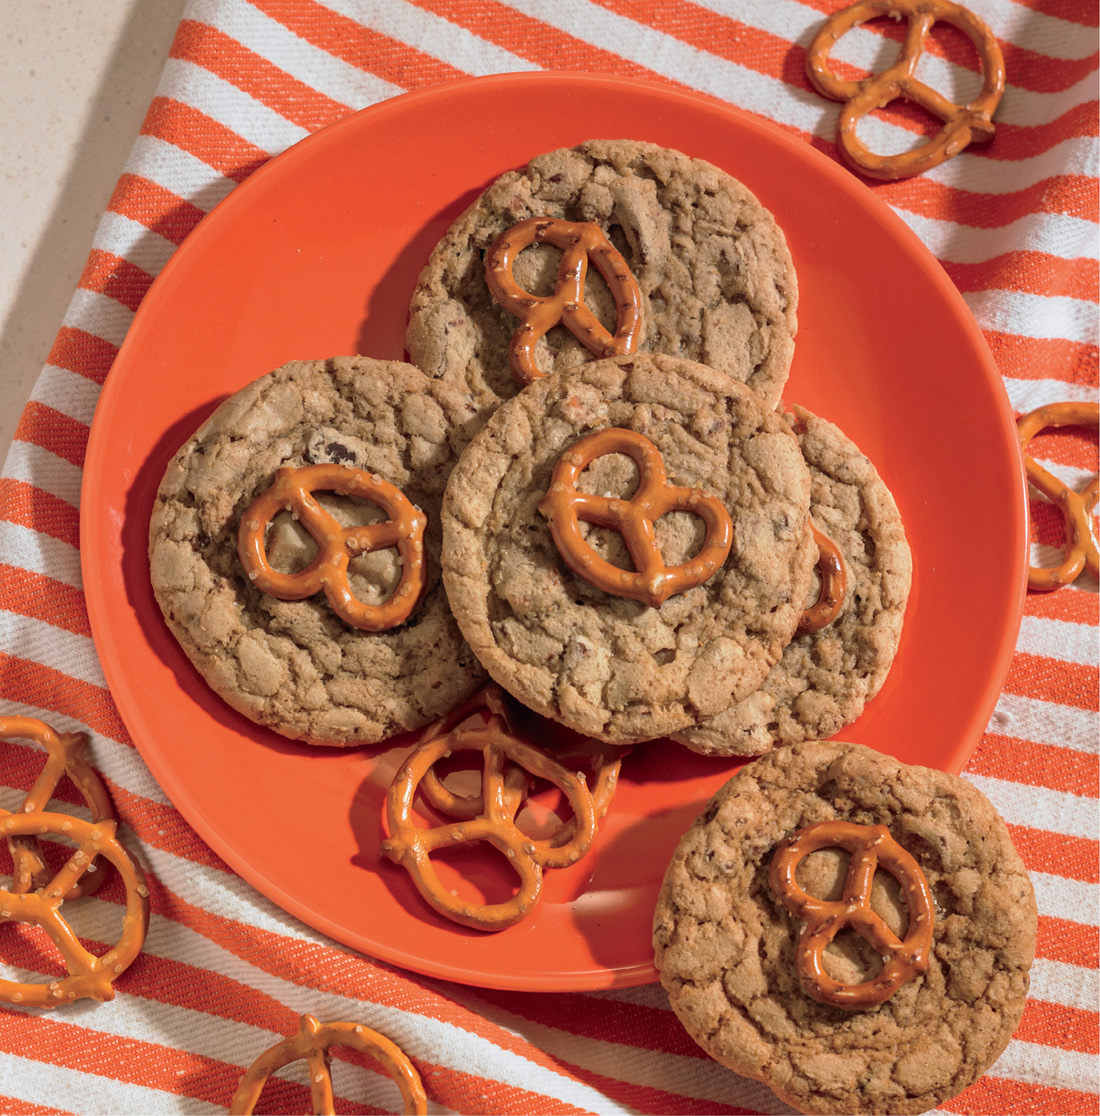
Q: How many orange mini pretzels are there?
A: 12